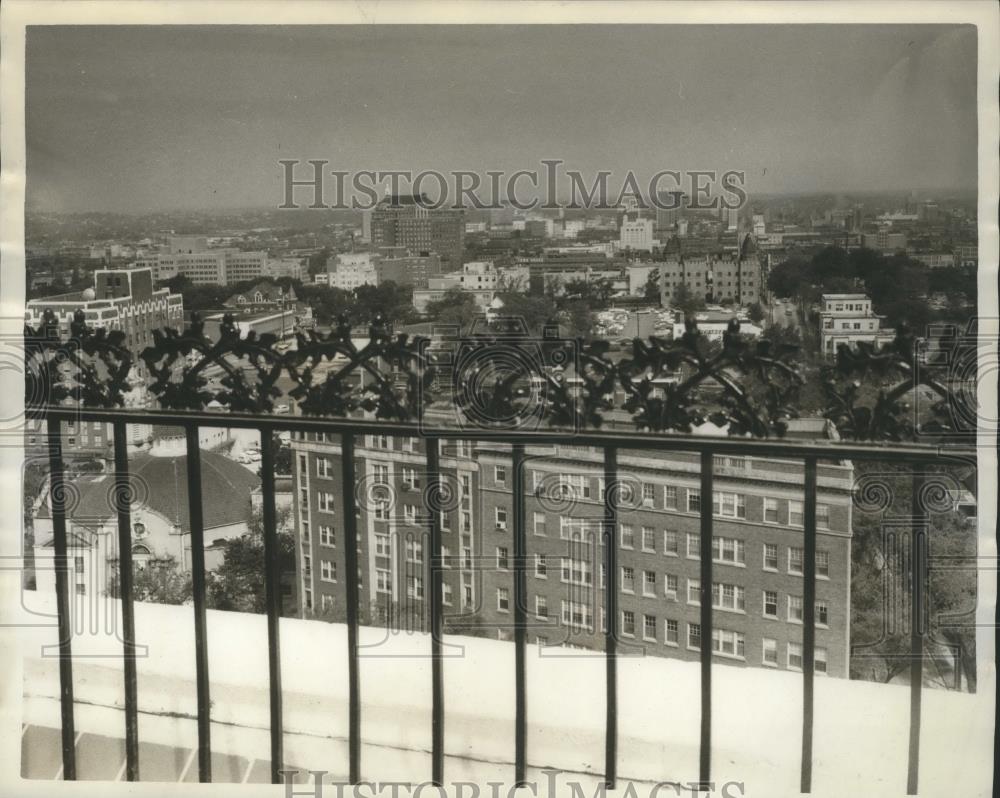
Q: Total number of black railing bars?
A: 11